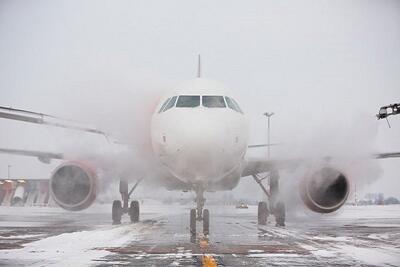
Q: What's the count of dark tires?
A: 6